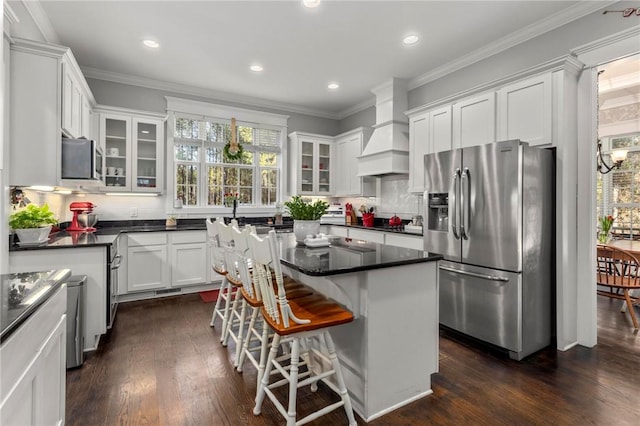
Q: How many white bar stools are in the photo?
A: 4